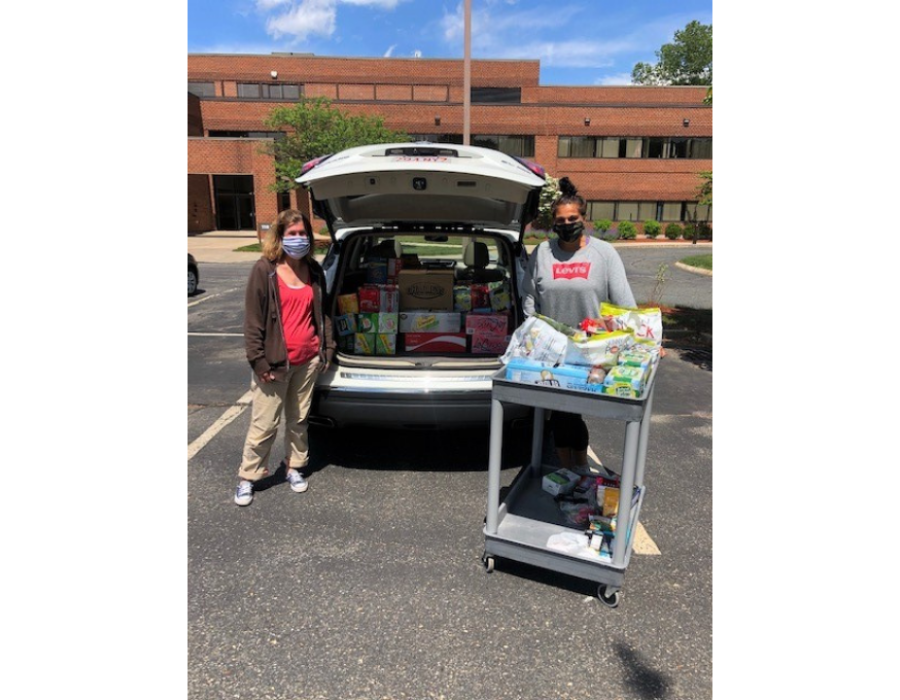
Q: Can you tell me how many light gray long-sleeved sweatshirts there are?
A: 1